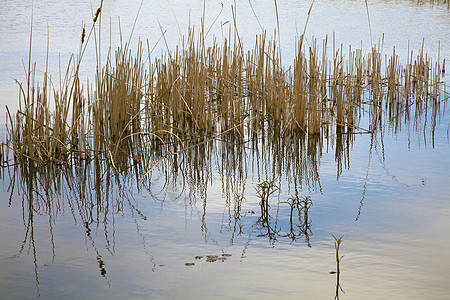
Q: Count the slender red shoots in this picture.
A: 0